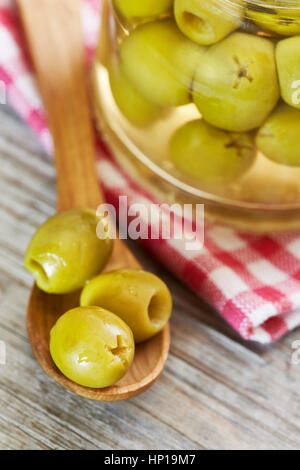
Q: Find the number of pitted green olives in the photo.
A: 12